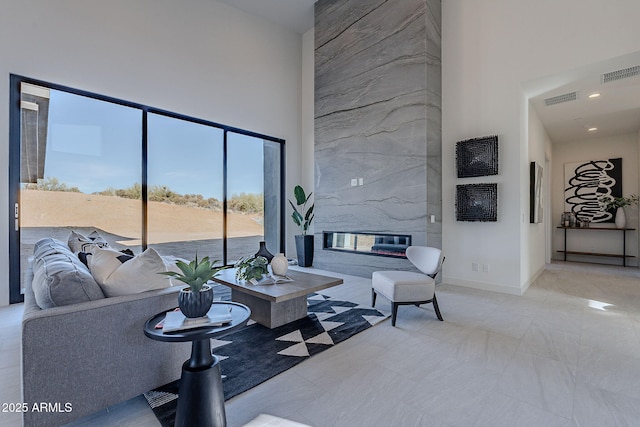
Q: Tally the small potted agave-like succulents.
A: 1